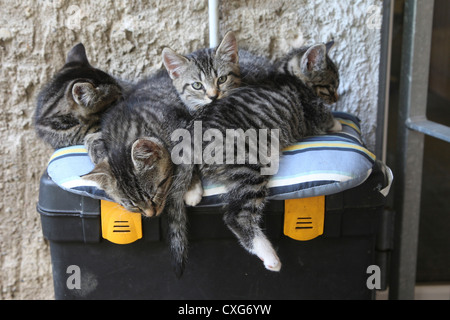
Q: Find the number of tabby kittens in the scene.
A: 4